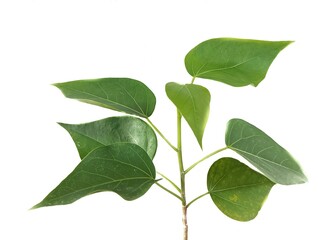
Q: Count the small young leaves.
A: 1